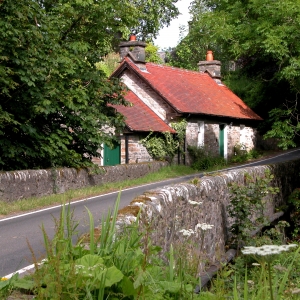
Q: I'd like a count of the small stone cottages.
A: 1